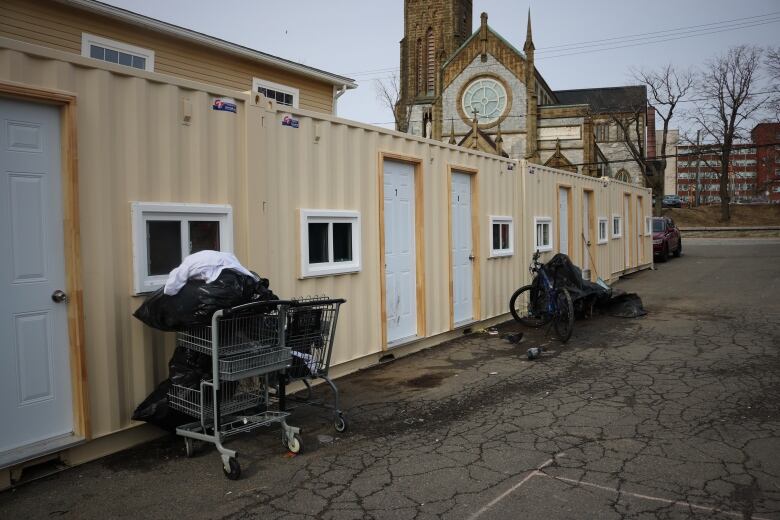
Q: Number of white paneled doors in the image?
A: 7